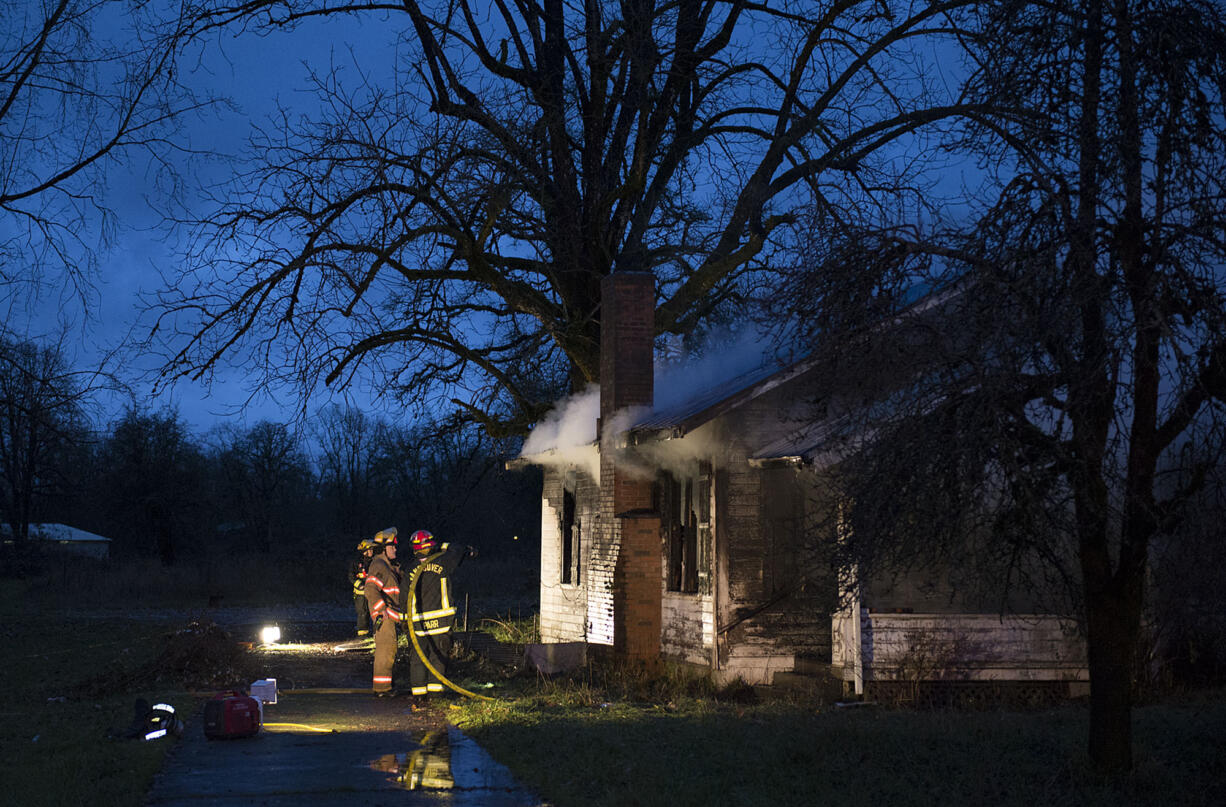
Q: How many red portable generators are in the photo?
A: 1